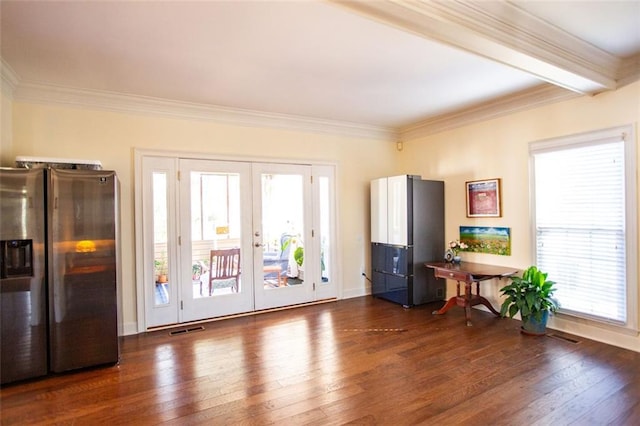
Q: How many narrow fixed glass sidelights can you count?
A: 2